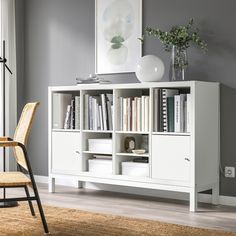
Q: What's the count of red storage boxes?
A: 0